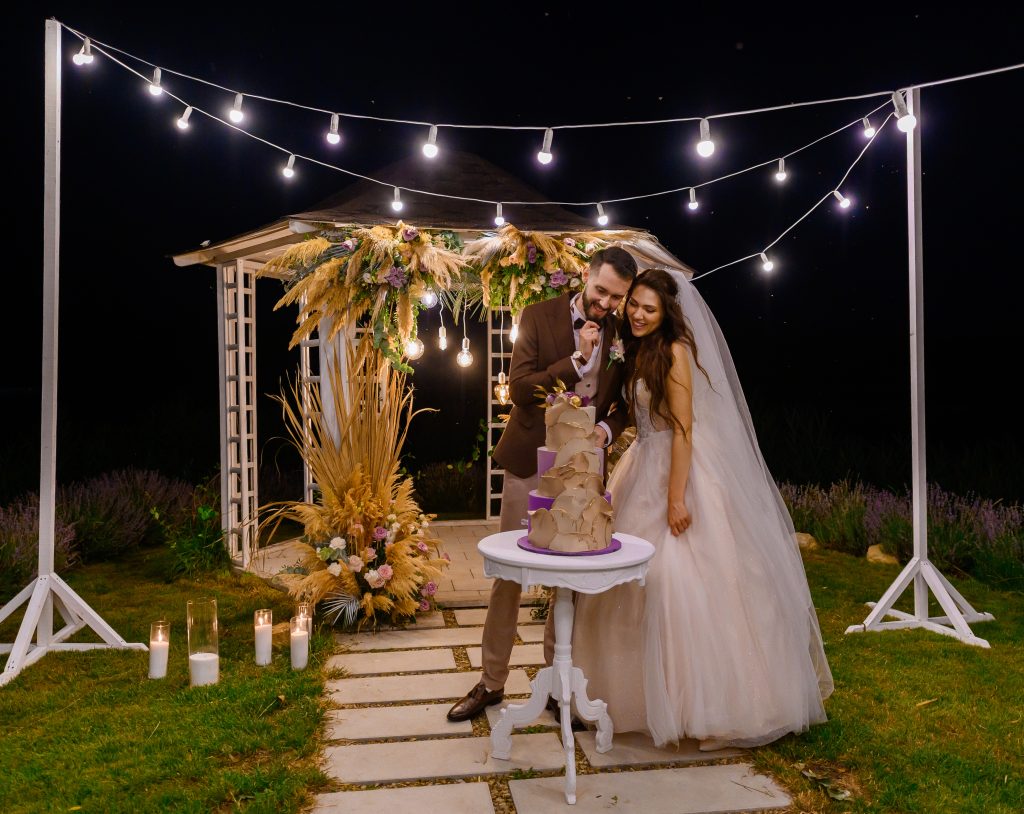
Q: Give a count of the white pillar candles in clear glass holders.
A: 5